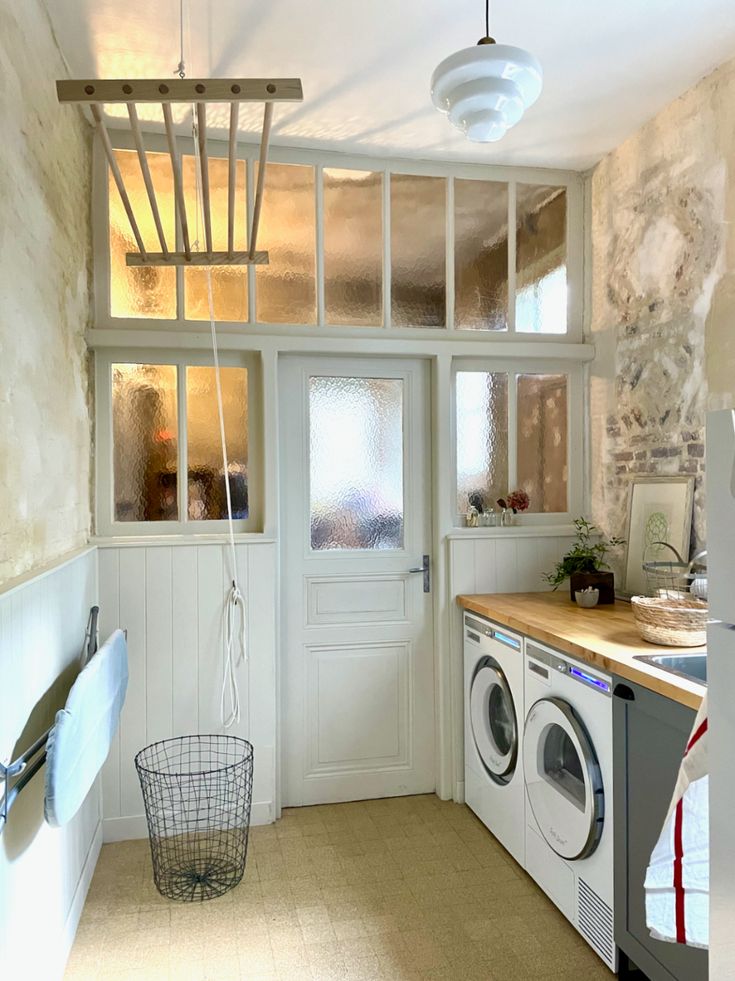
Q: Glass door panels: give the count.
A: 1